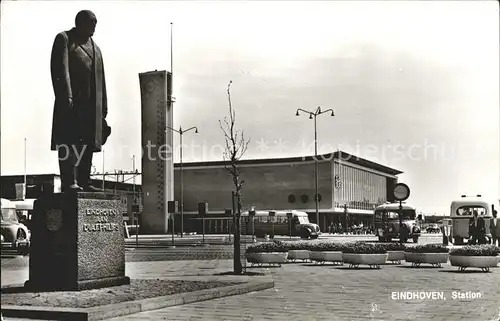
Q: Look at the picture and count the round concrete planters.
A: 7